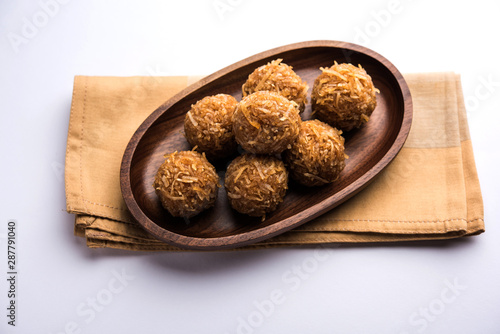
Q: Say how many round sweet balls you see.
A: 7